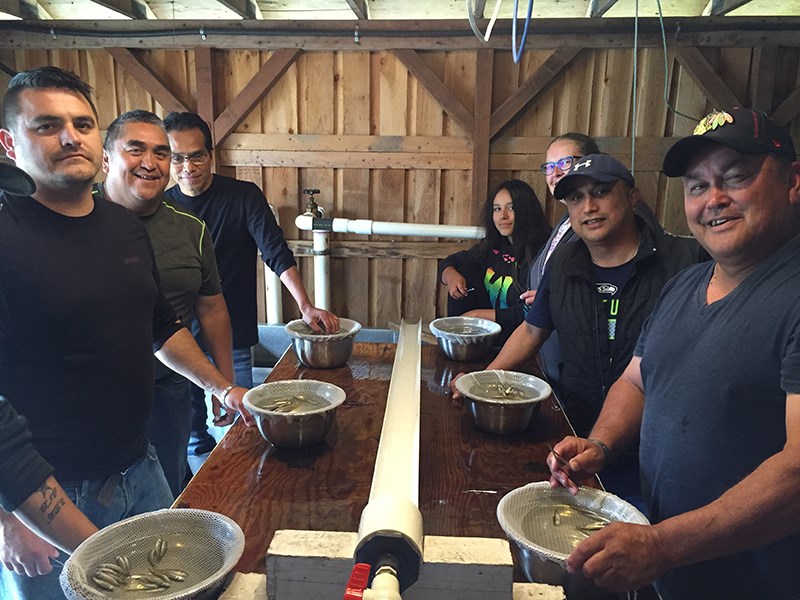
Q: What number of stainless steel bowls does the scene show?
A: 6